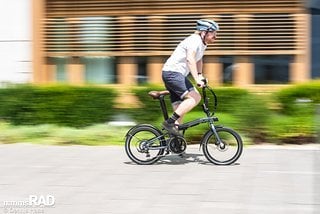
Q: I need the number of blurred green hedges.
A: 3